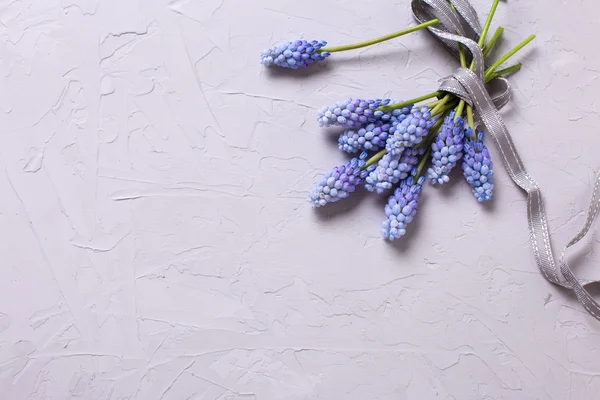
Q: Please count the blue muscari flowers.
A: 9